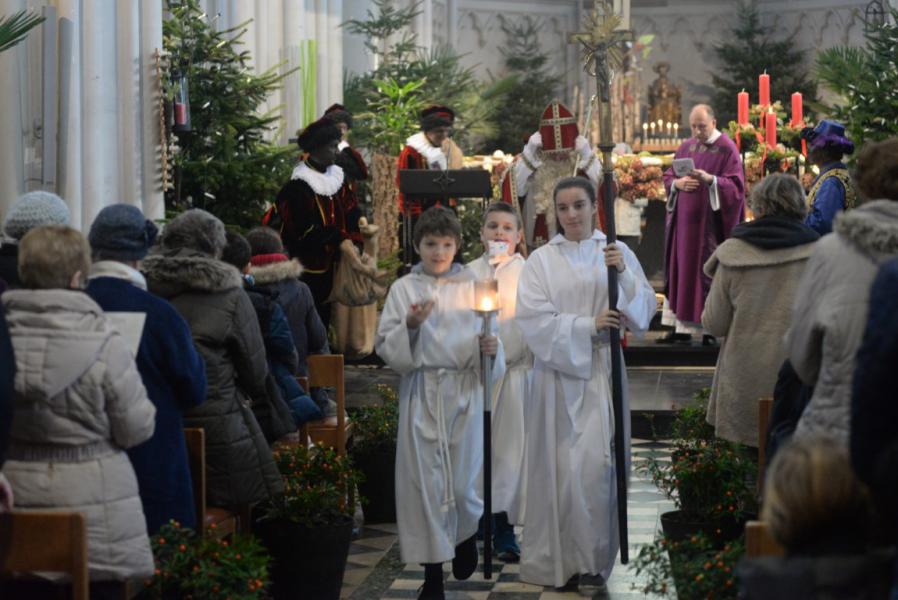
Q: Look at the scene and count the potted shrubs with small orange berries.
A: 6